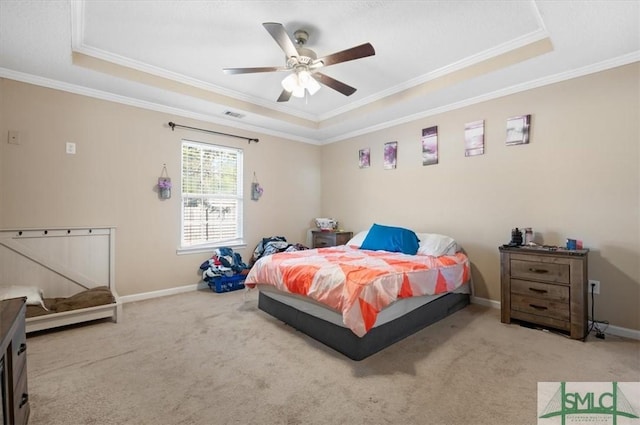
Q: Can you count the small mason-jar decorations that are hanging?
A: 2